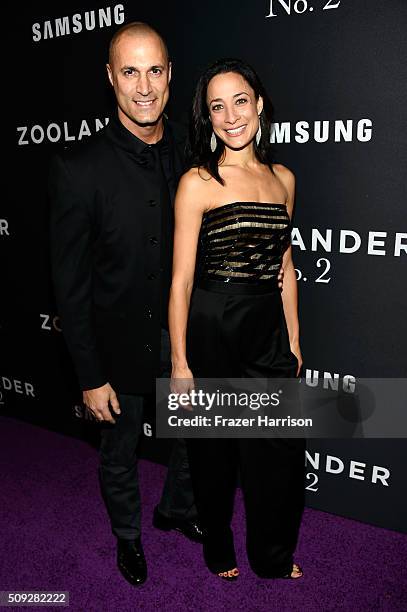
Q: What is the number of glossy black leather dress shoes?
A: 2